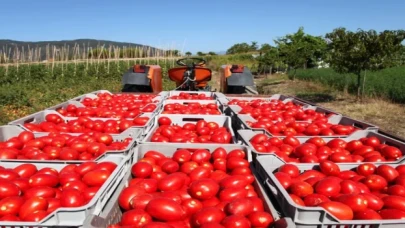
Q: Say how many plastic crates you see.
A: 14